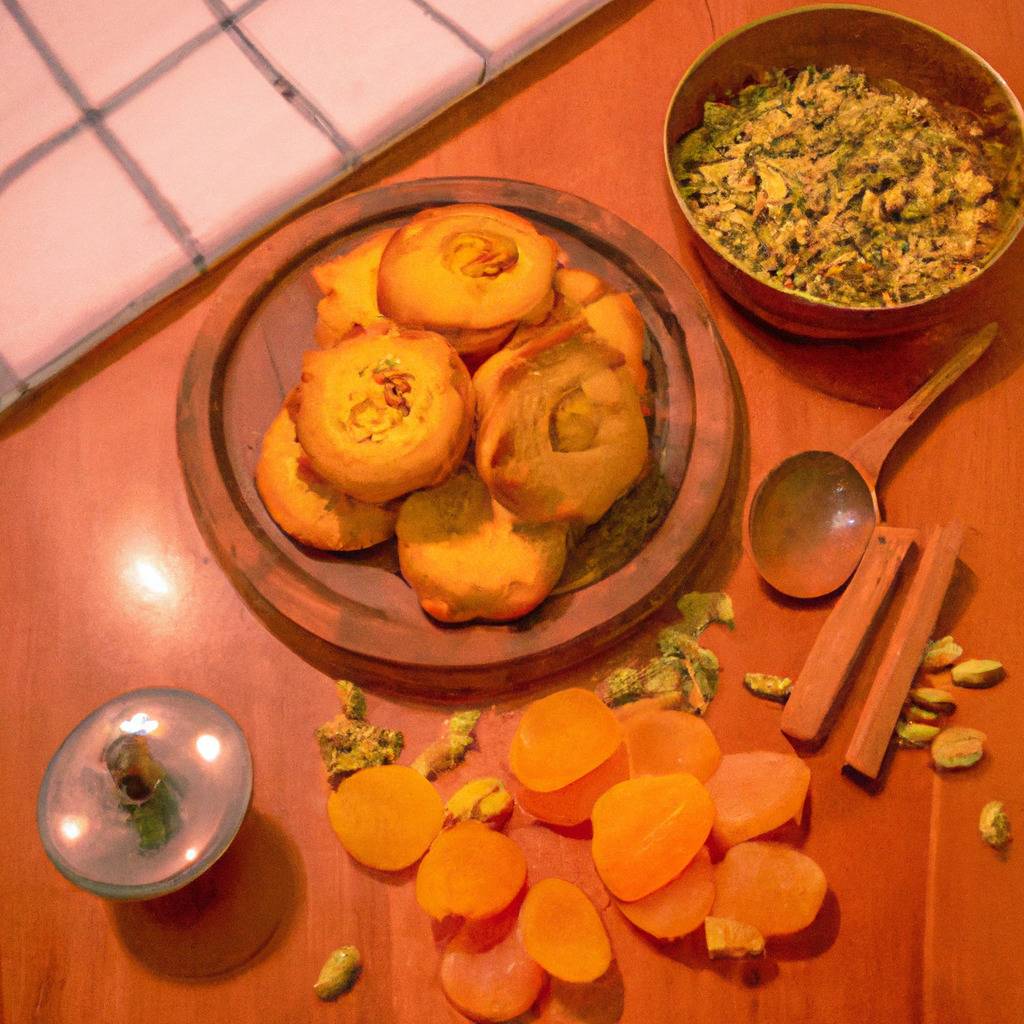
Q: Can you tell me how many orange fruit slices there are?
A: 11